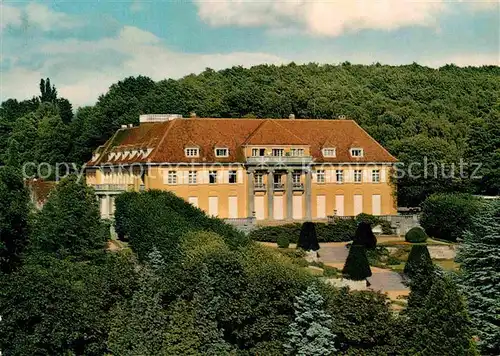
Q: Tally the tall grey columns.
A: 4